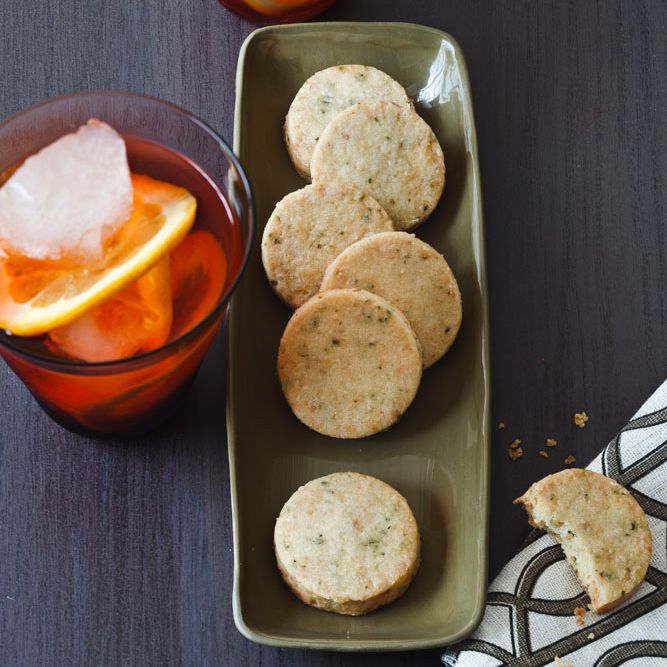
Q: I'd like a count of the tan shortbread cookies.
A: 7